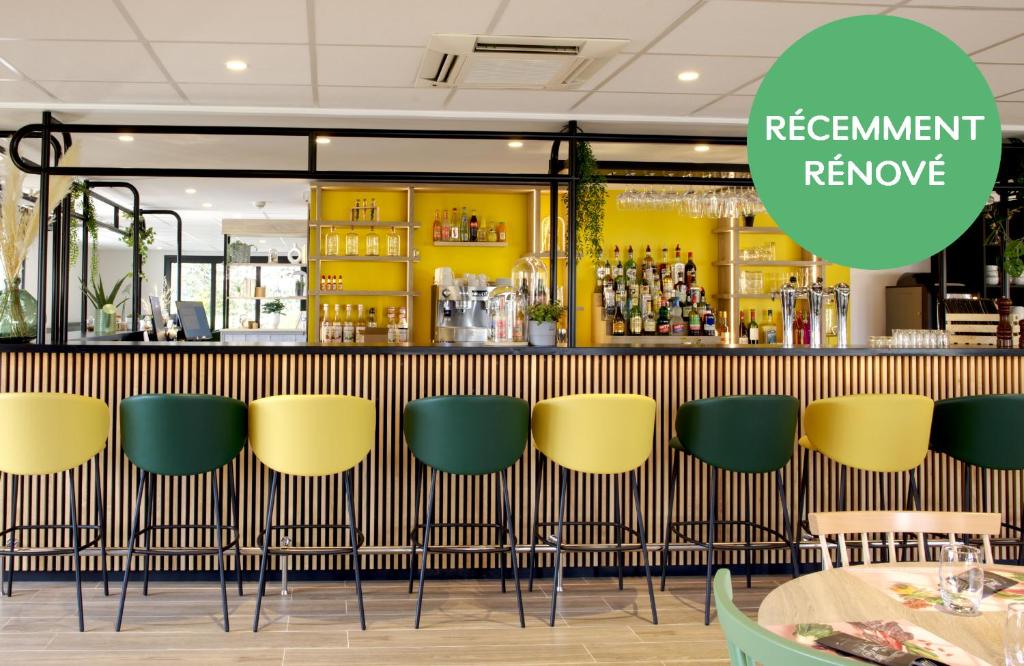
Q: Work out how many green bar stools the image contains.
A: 4